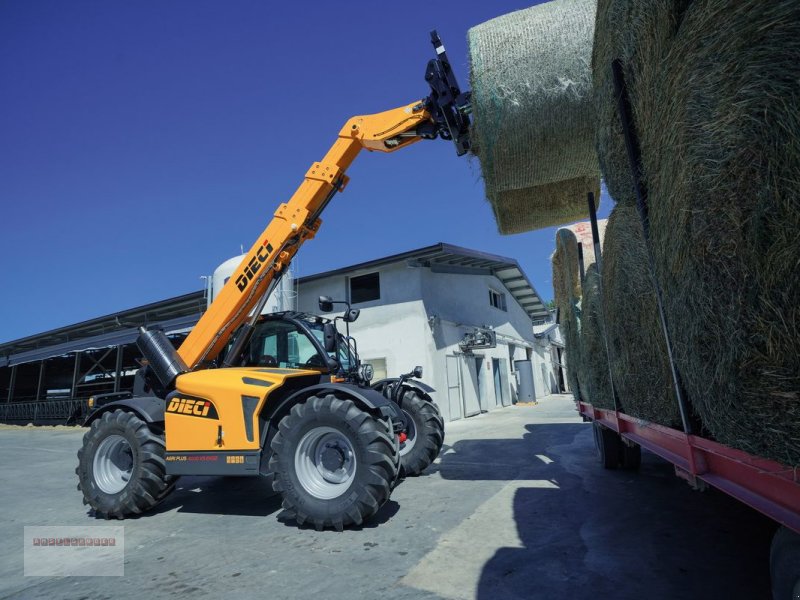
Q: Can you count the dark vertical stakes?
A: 3